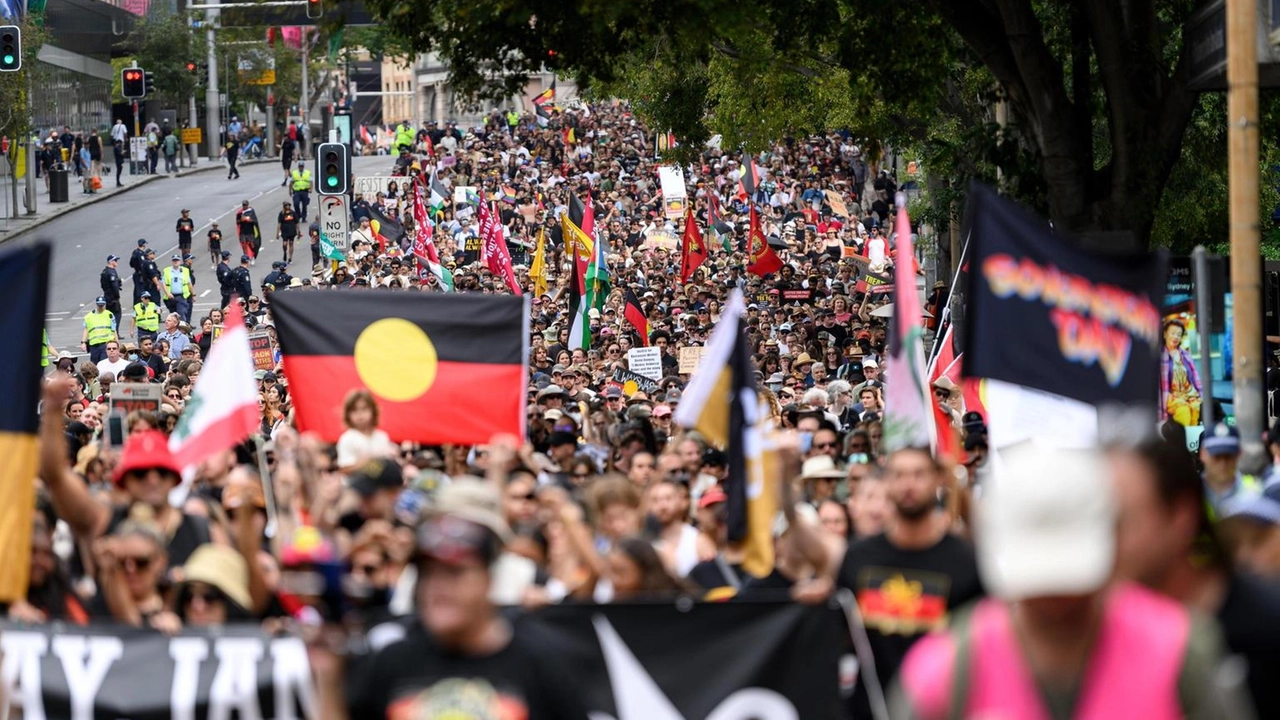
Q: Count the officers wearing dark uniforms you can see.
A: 8